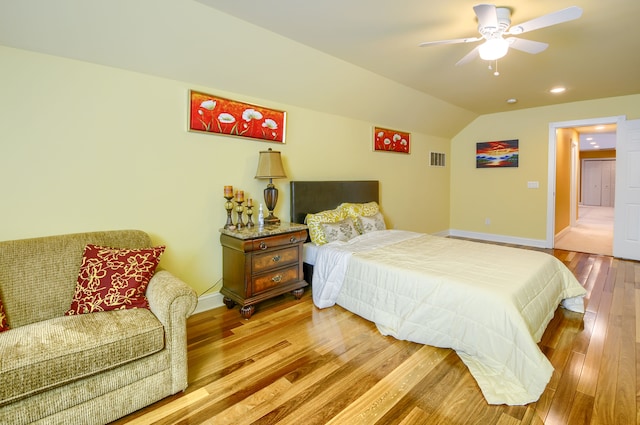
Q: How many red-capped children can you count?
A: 0